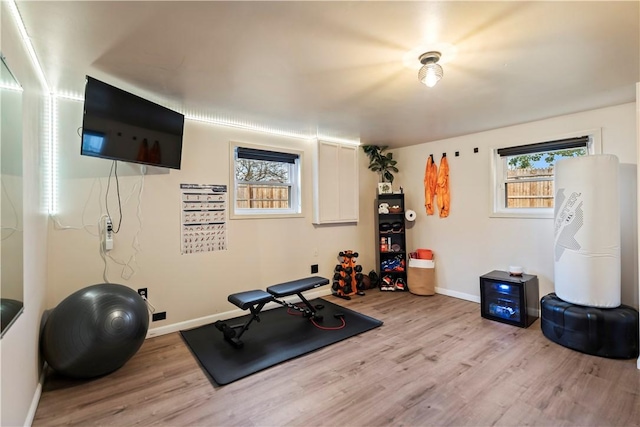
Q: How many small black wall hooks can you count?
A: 4